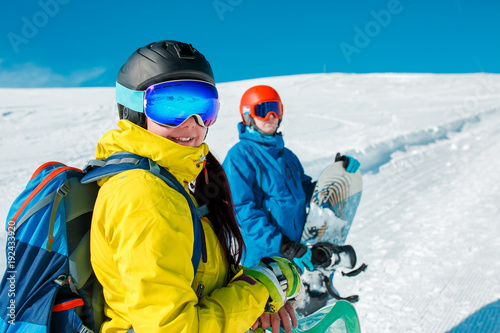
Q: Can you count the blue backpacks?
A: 1